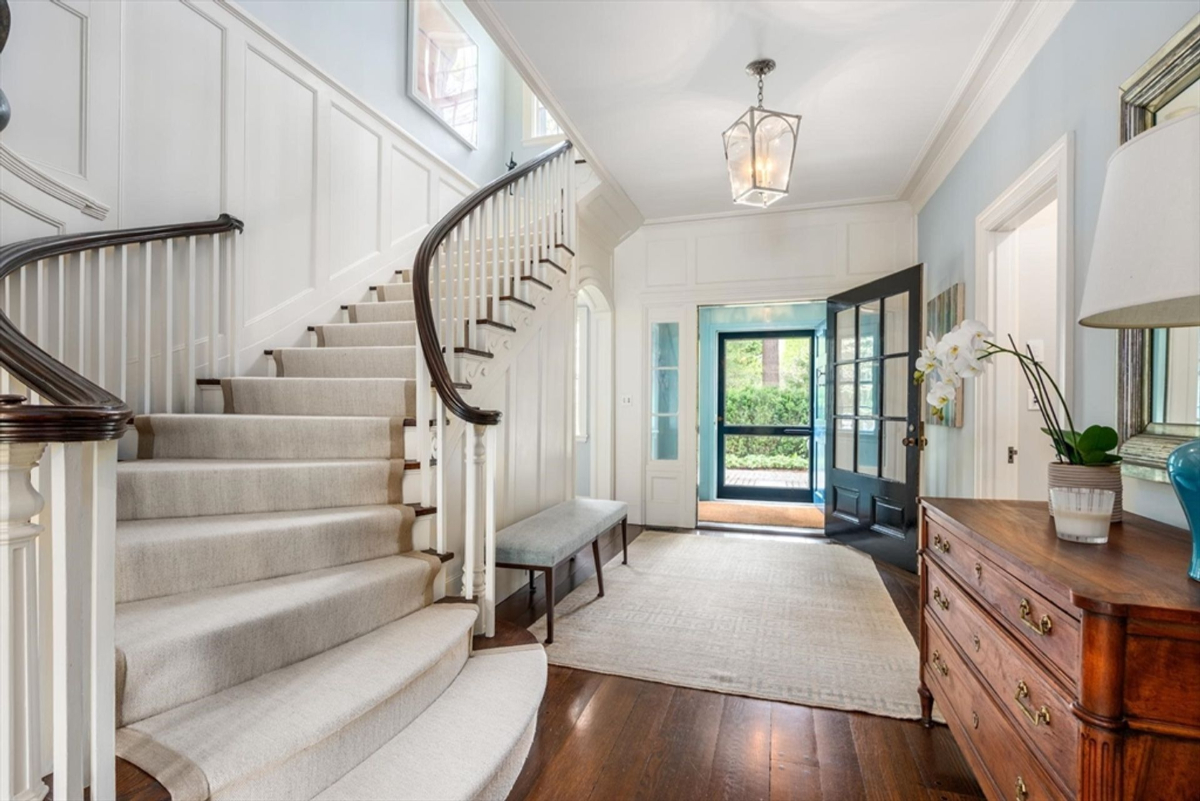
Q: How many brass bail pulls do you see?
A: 6